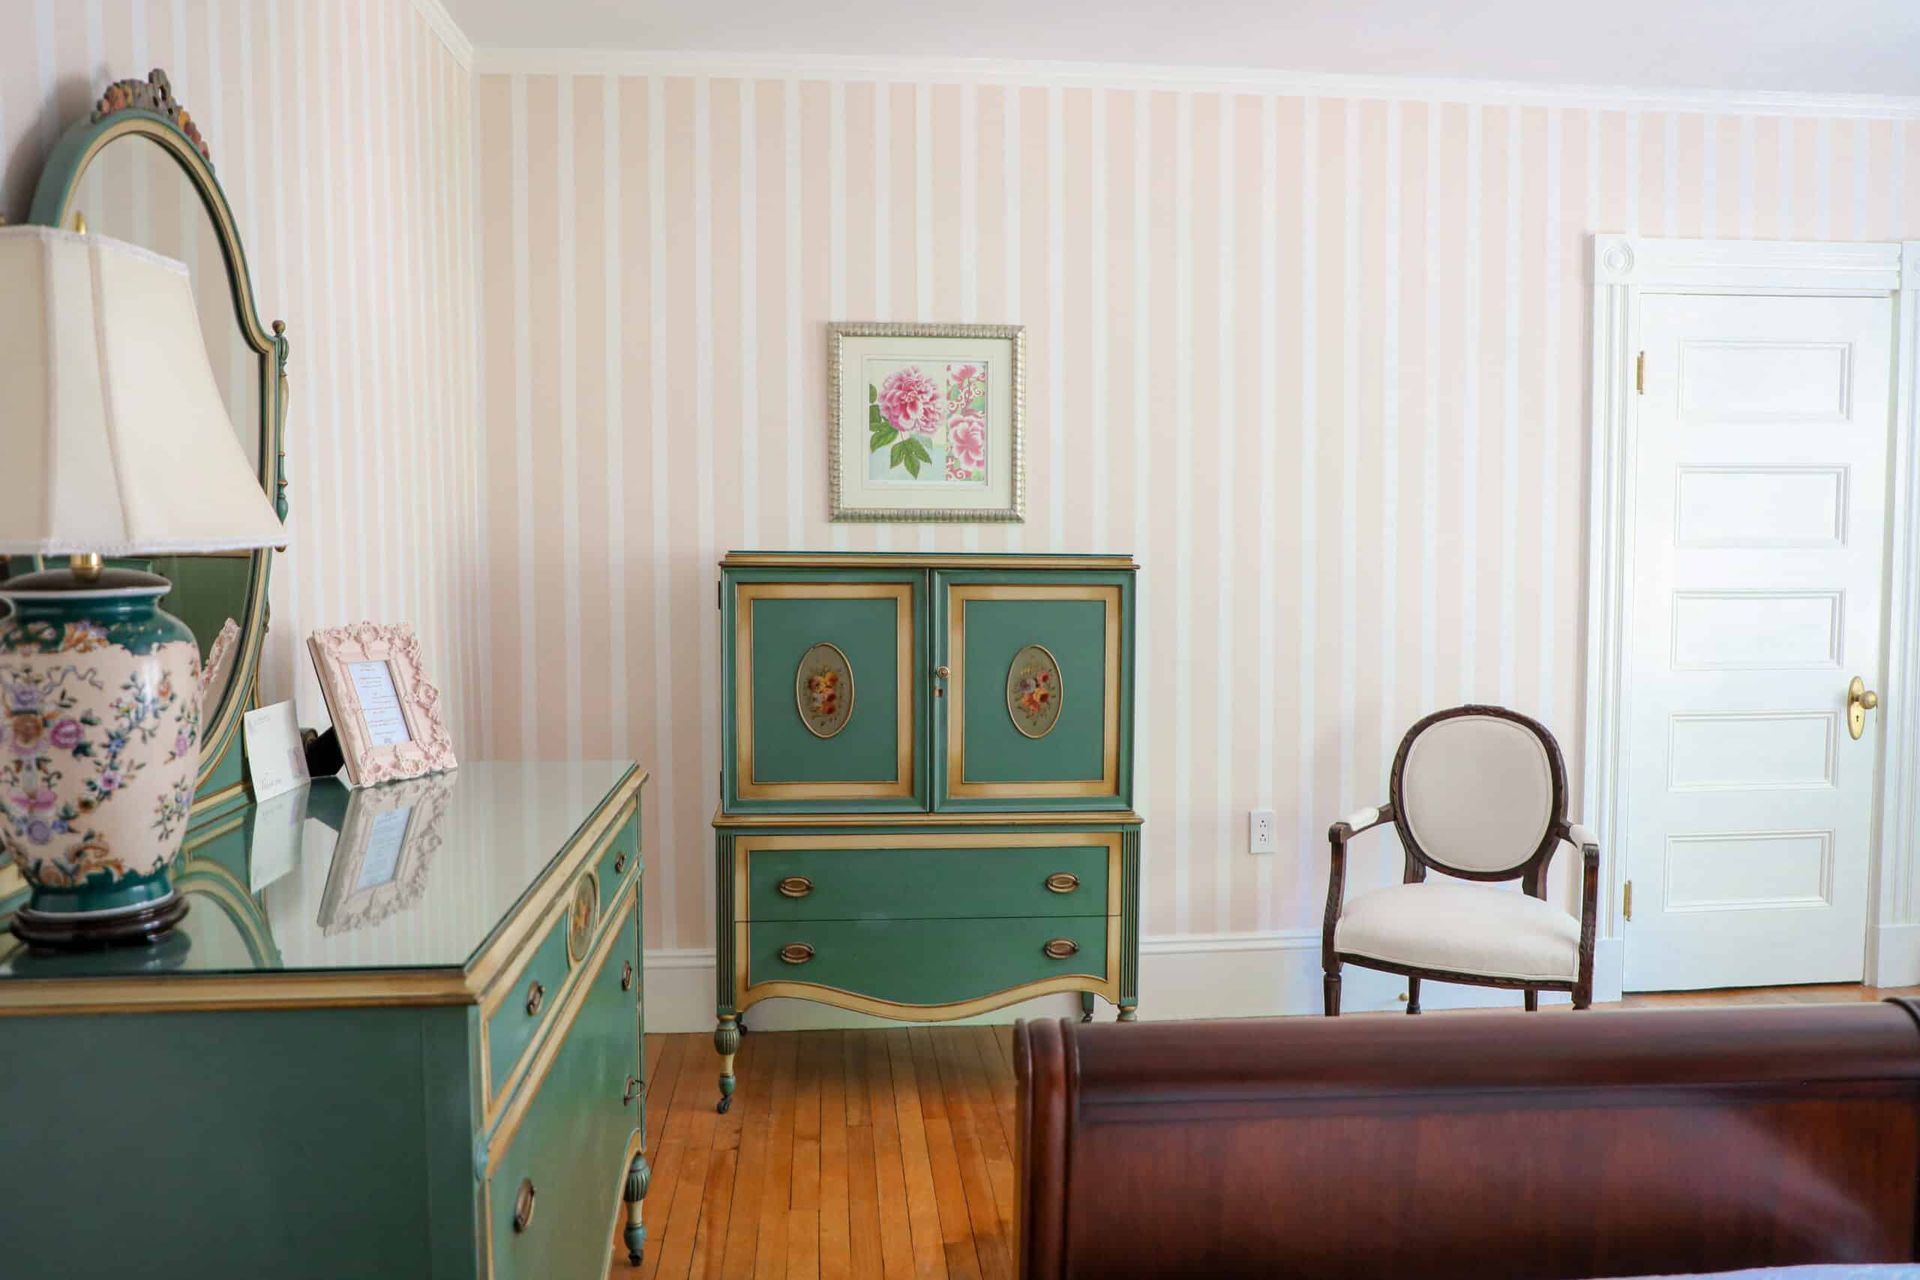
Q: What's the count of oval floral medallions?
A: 3